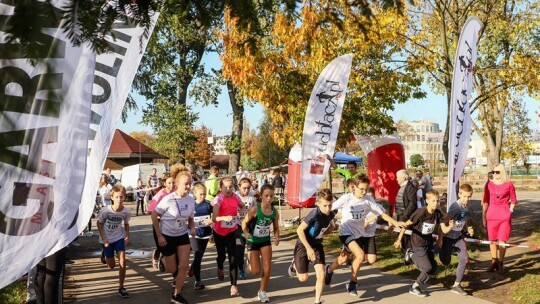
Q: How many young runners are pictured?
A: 12